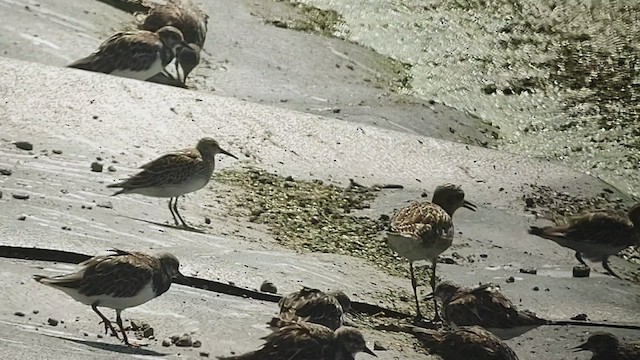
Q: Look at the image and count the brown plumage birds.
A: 11